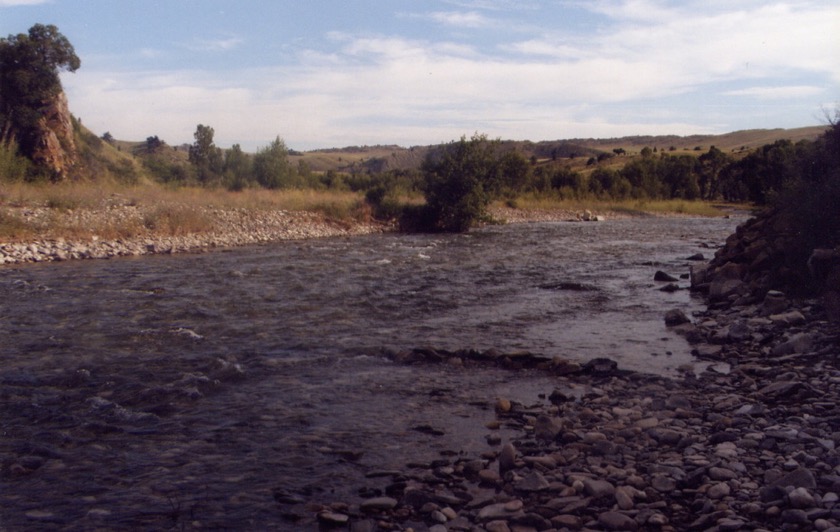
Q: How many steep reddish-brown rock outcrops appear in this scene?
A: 1